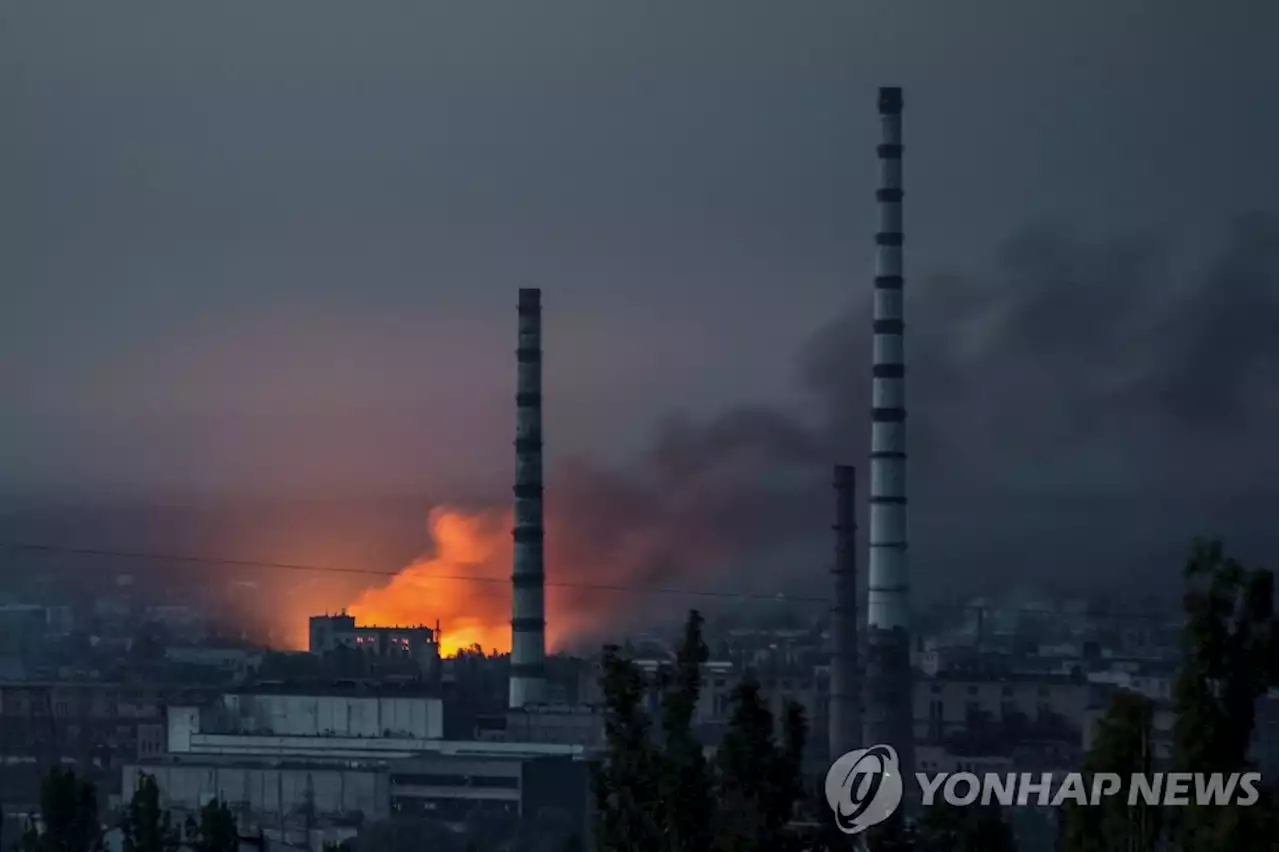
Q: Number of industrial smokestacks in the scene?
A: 3